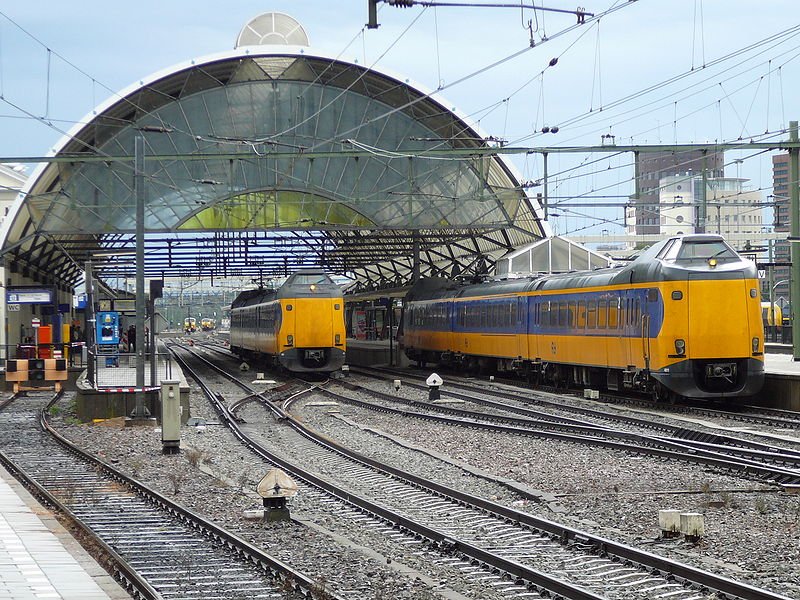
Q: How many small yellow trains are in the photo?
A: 2